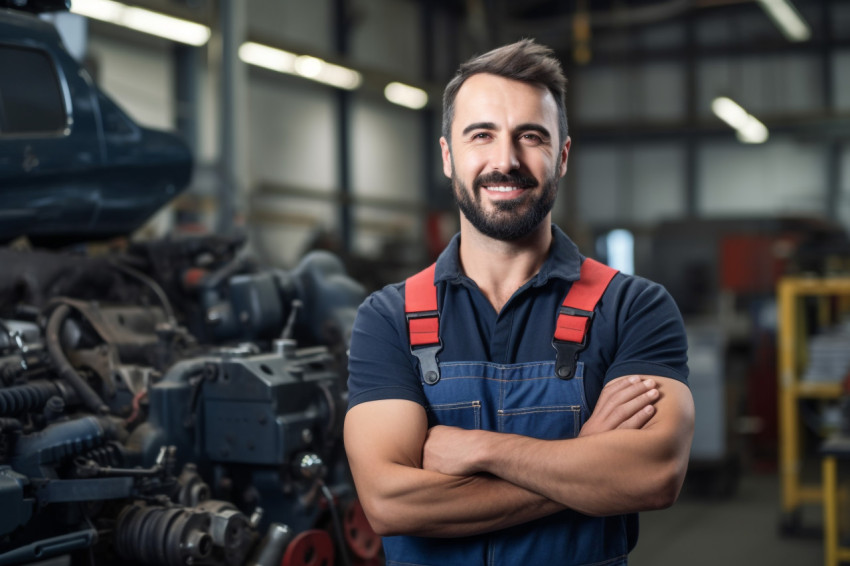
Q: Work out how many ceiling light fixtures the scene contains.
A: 5